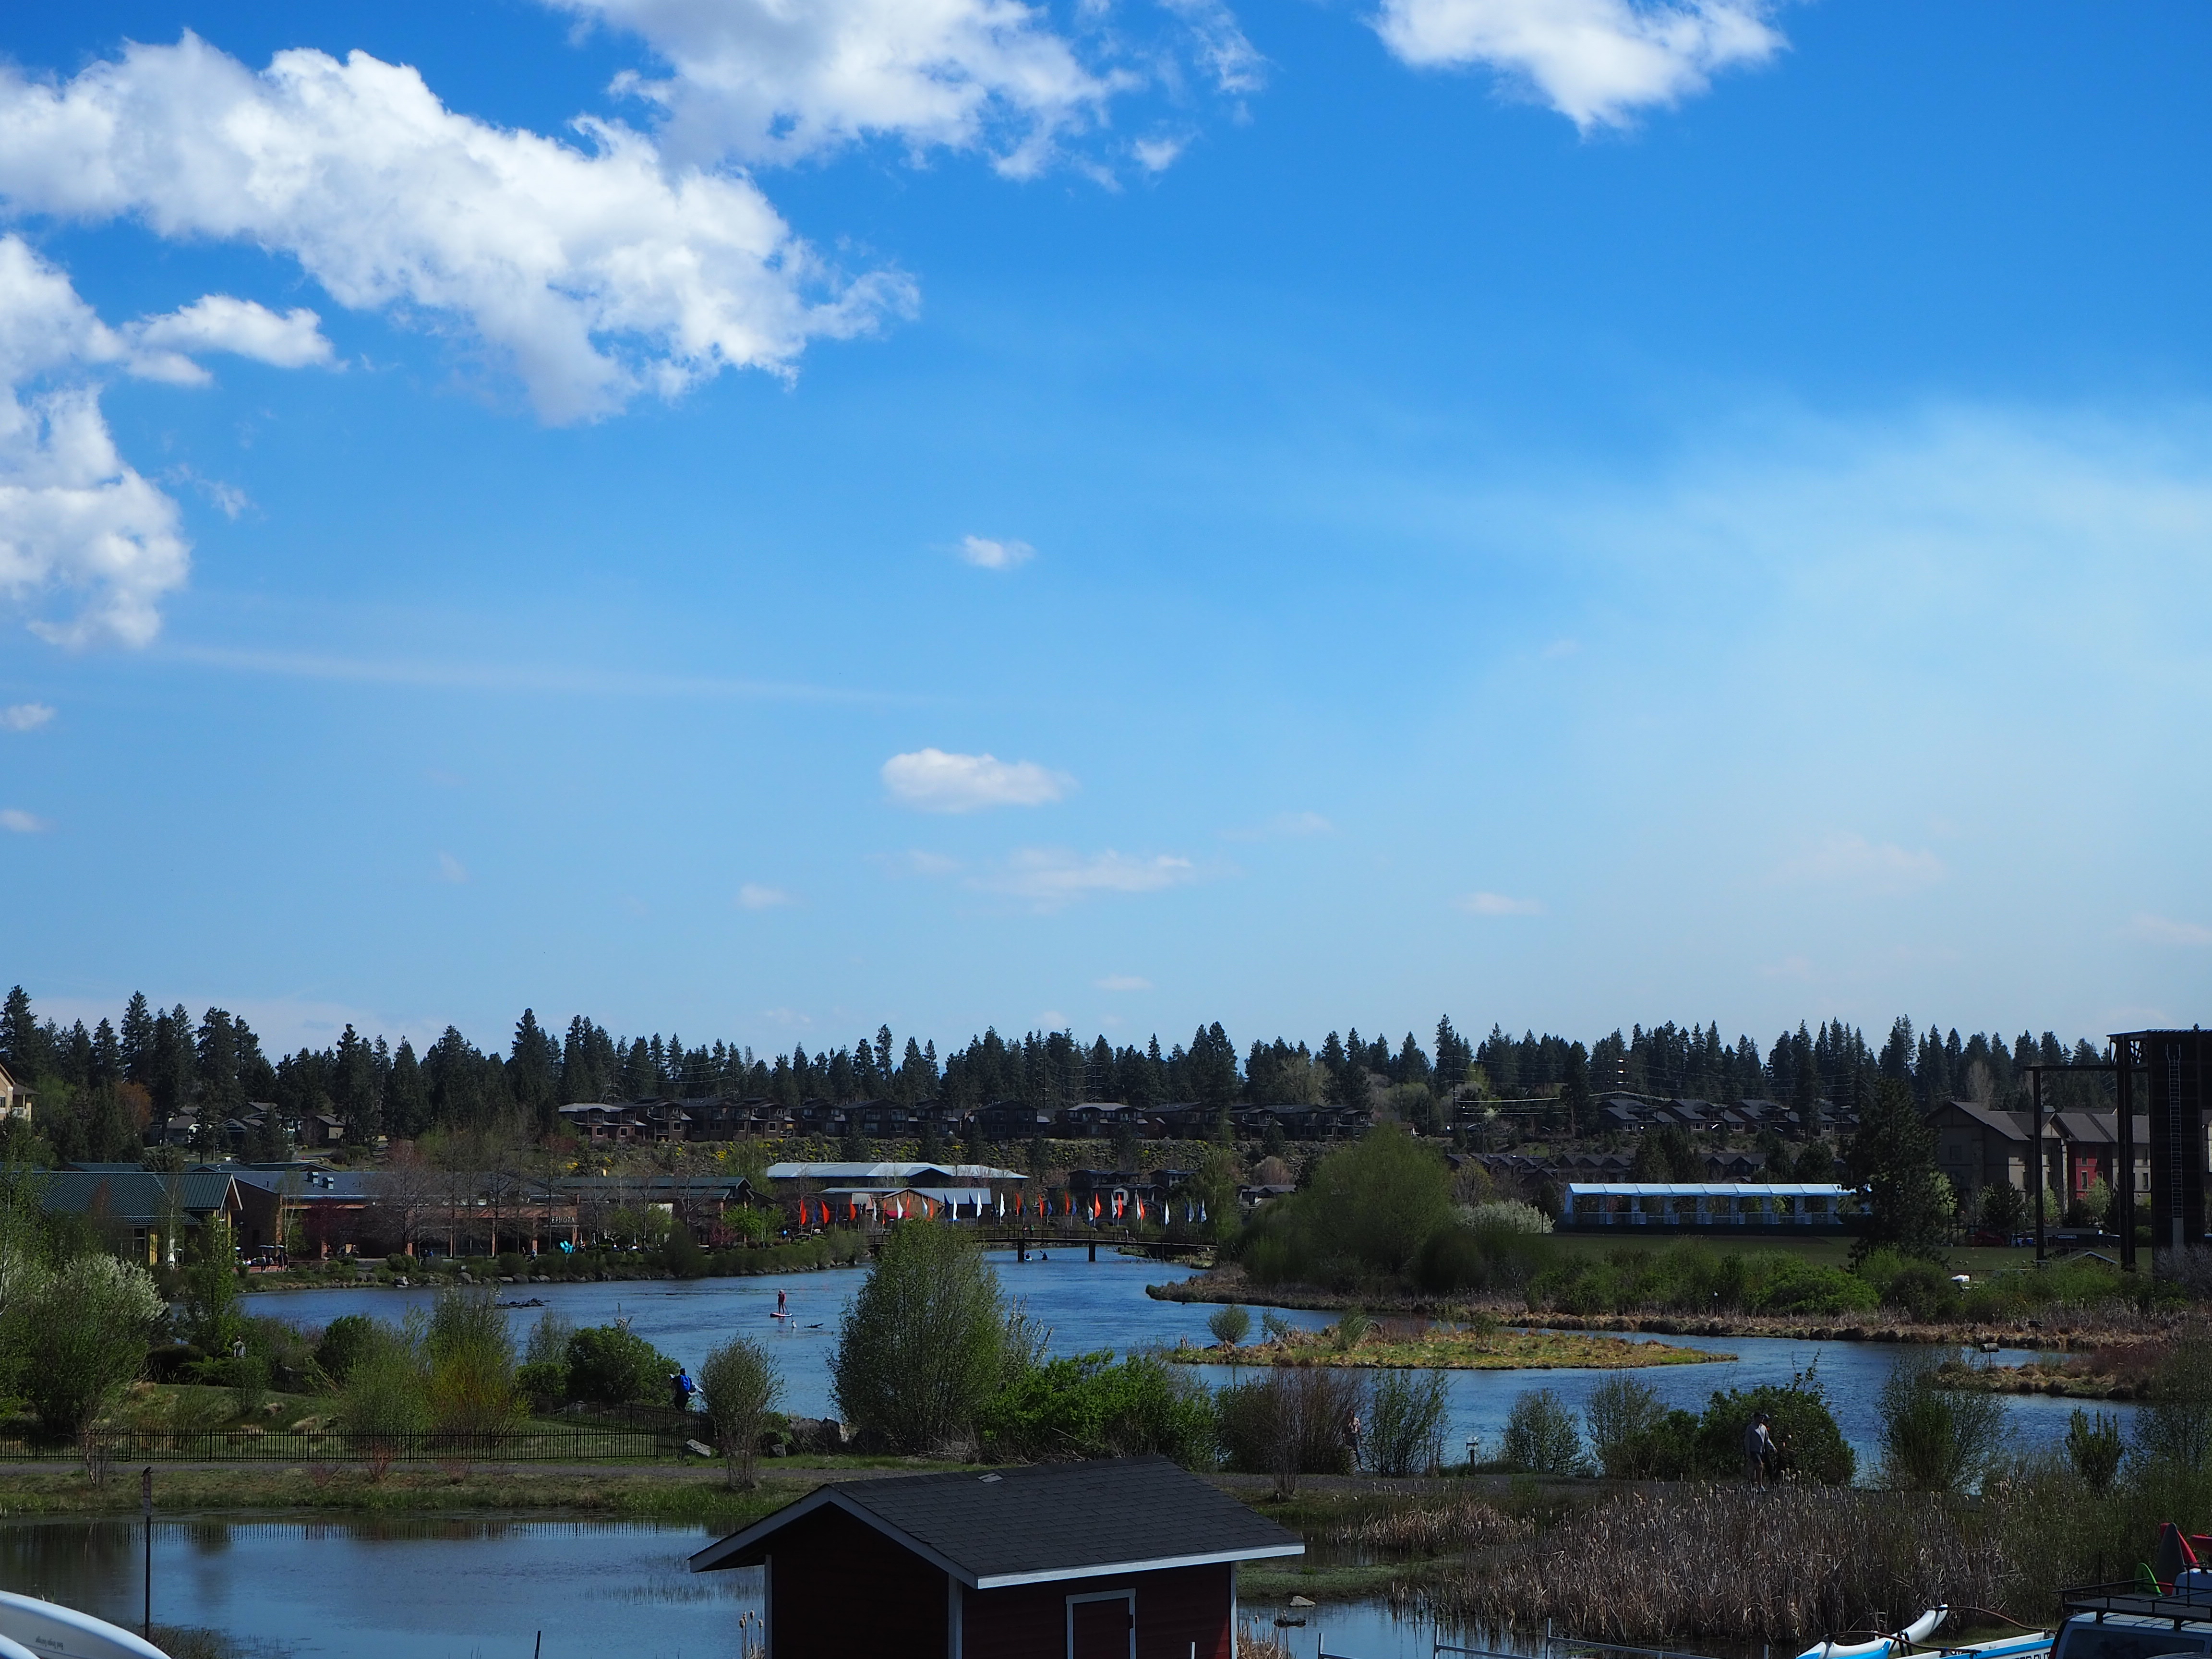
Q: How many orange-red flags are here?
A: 12